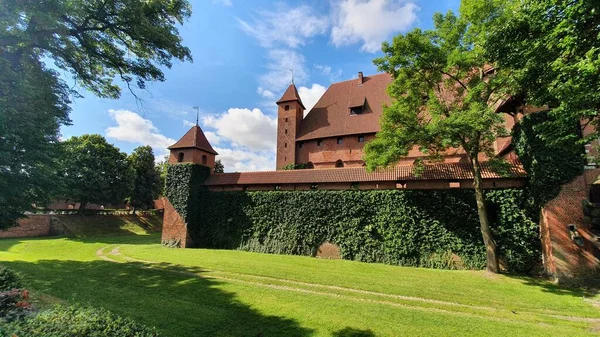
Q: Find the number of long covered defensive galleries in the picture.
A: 1